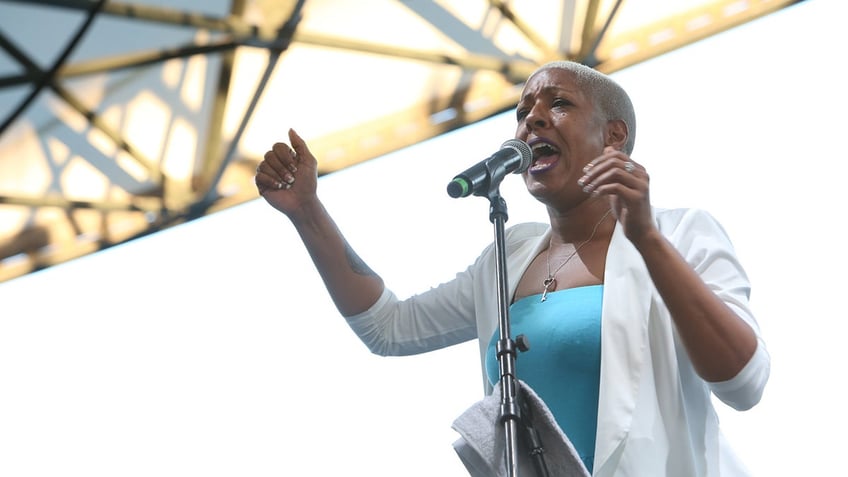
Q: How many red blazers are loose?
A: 0